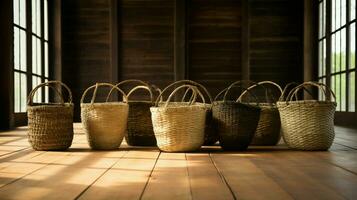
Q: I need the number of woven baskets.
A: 8